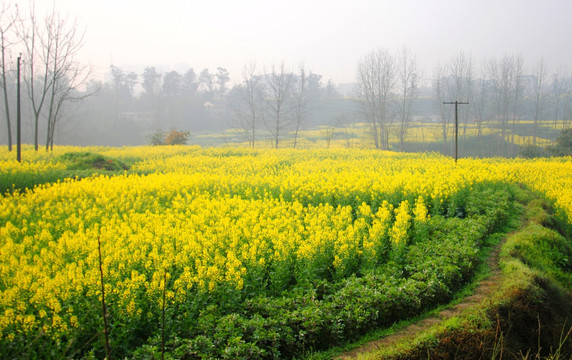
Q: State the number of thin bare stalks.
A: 2